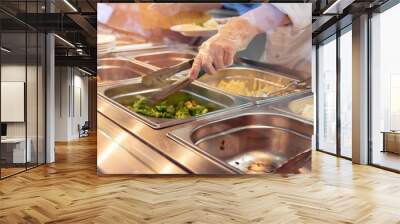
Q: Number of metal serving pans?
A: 6